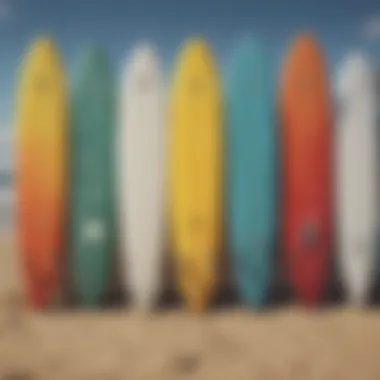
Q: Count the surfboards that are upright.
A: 7